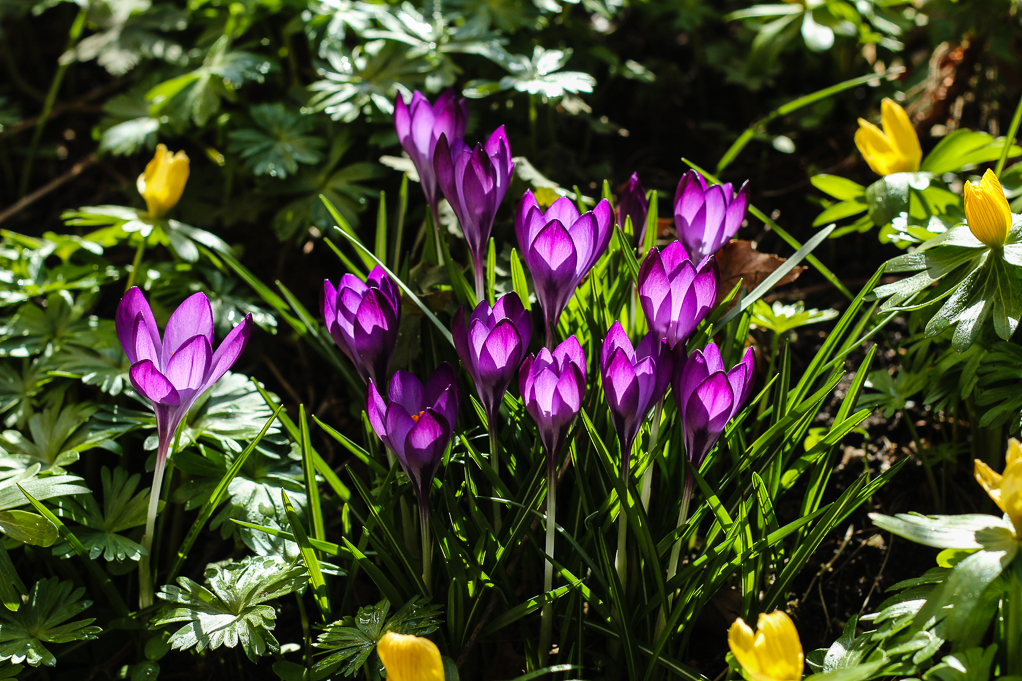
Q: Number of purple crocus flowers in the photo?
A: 13